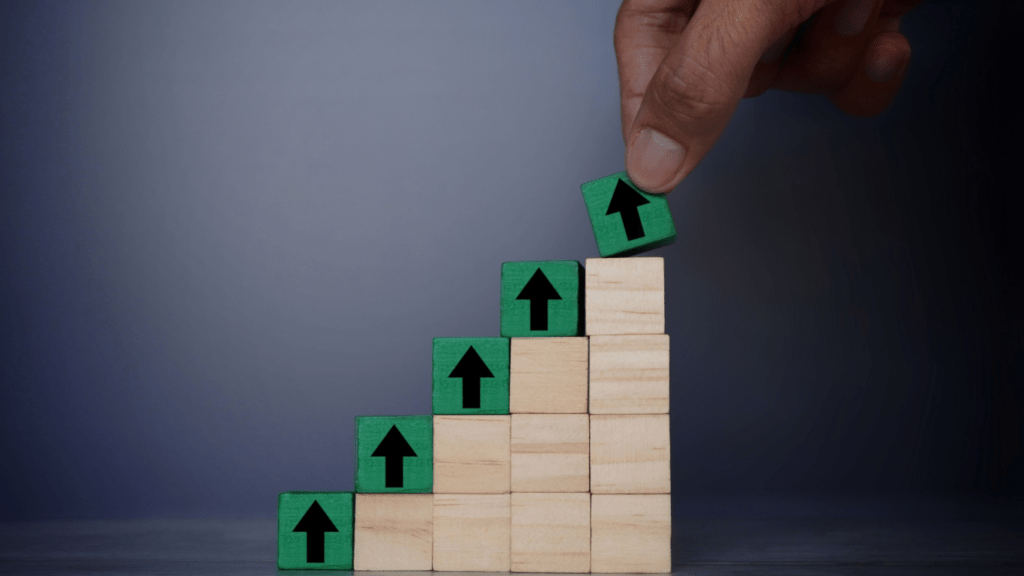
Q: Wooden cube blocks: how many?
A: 15